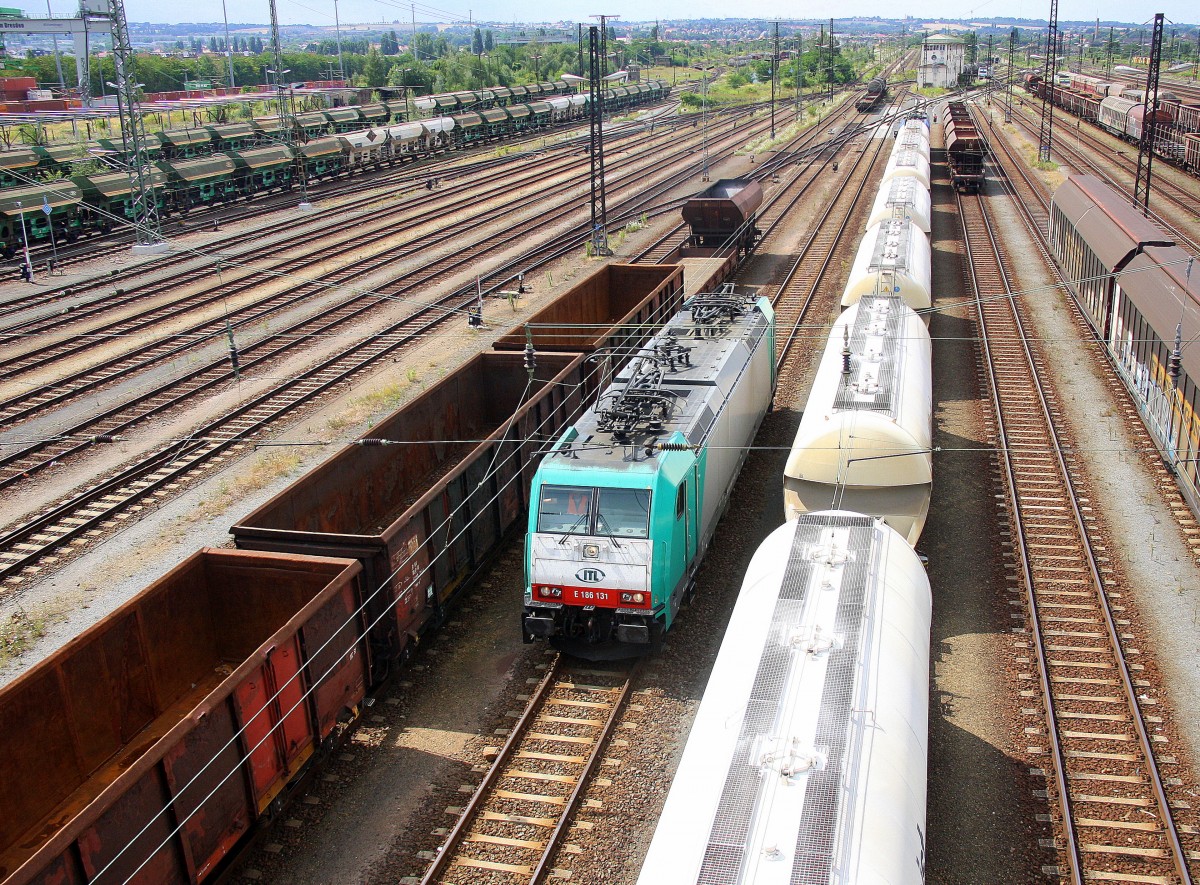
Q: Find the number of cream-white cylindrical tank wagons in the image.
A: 7